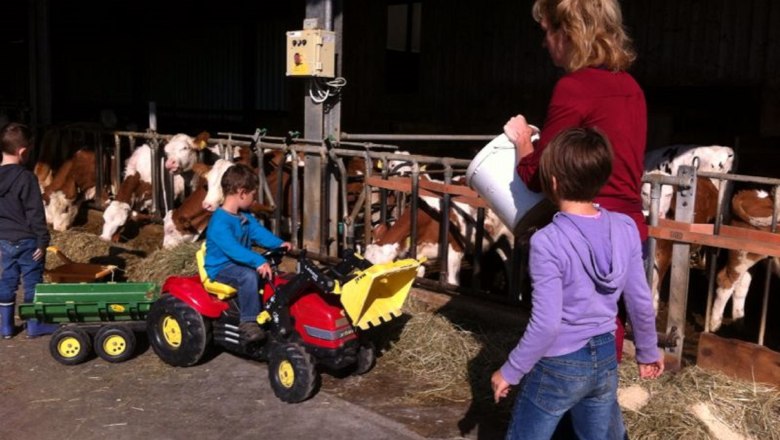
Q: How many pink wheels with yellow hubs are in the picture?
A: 0